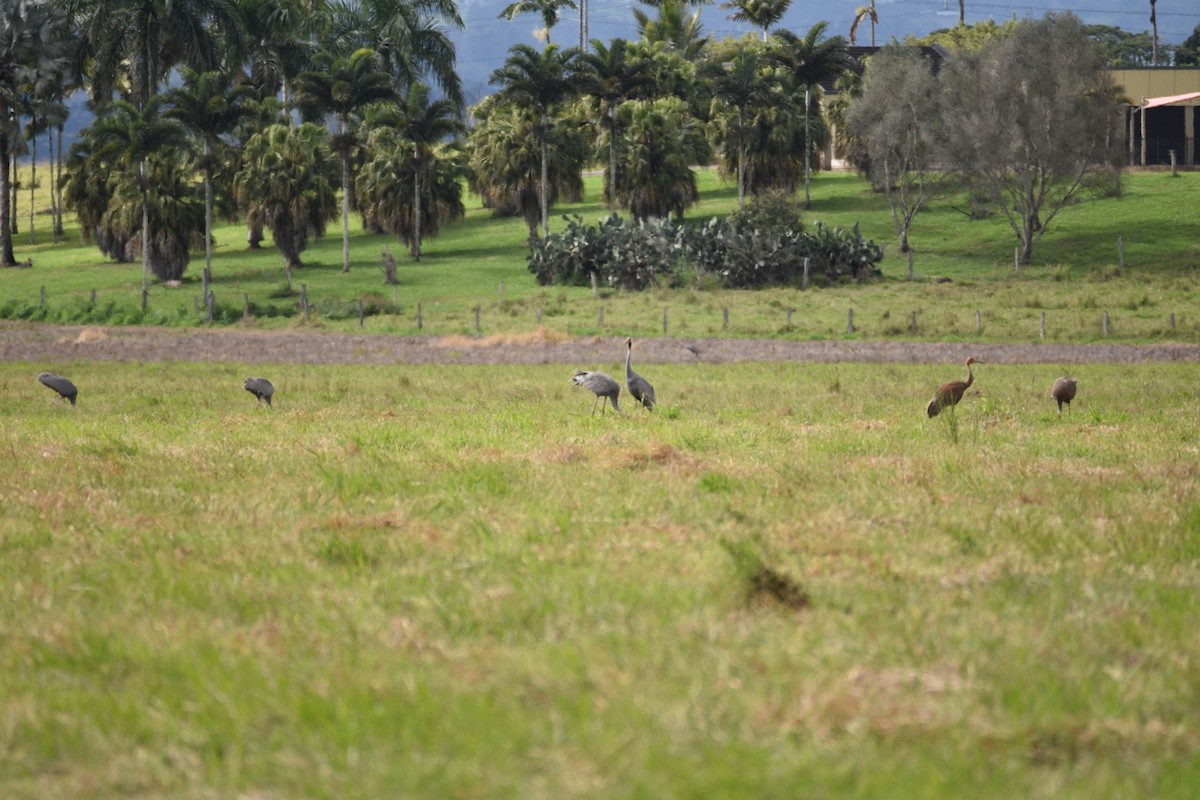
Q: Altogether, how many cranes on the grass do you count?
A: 6